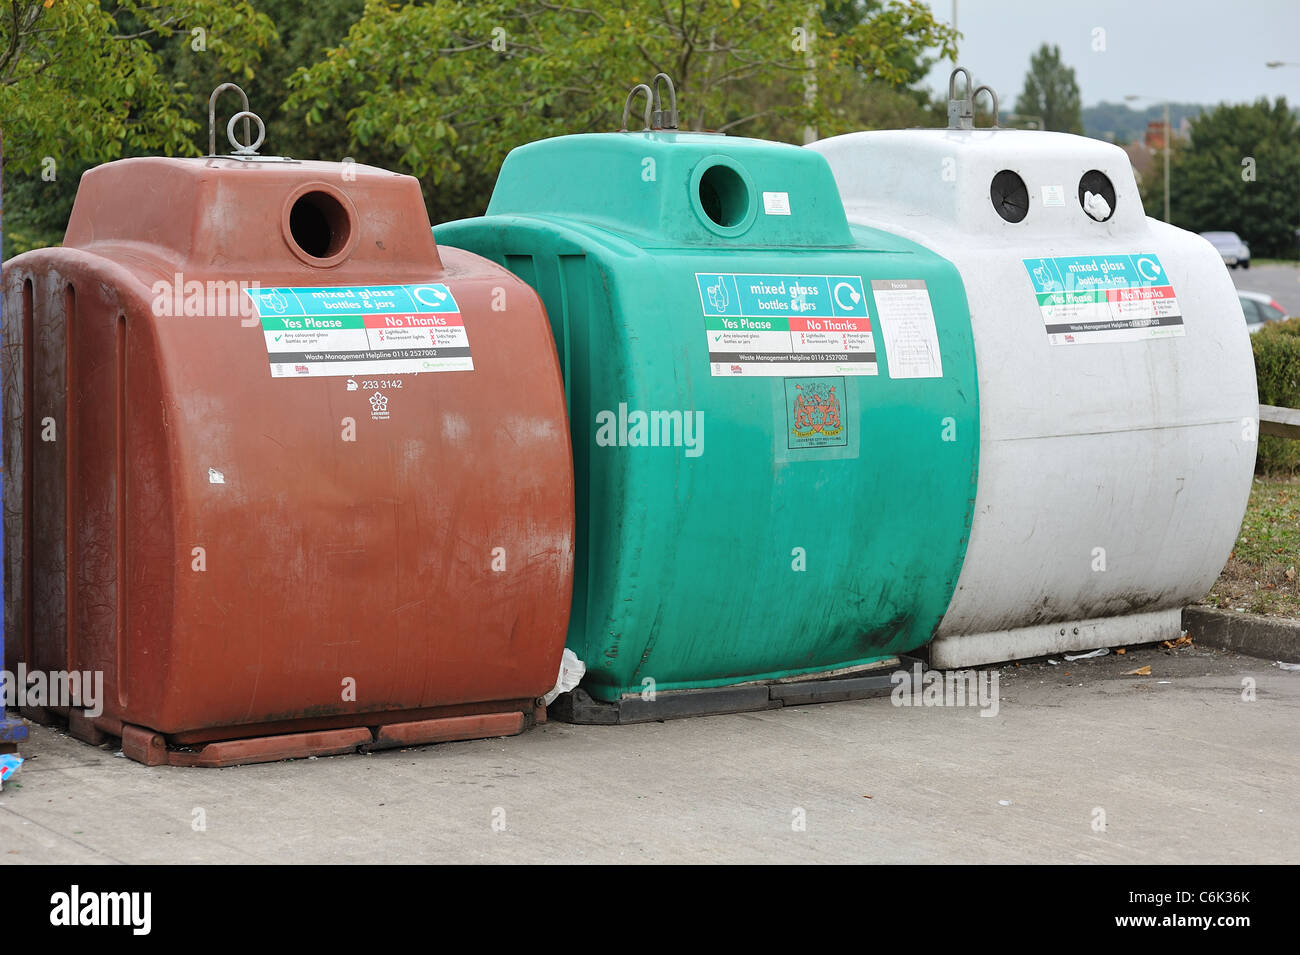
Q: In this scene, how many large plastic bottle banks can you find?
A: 3